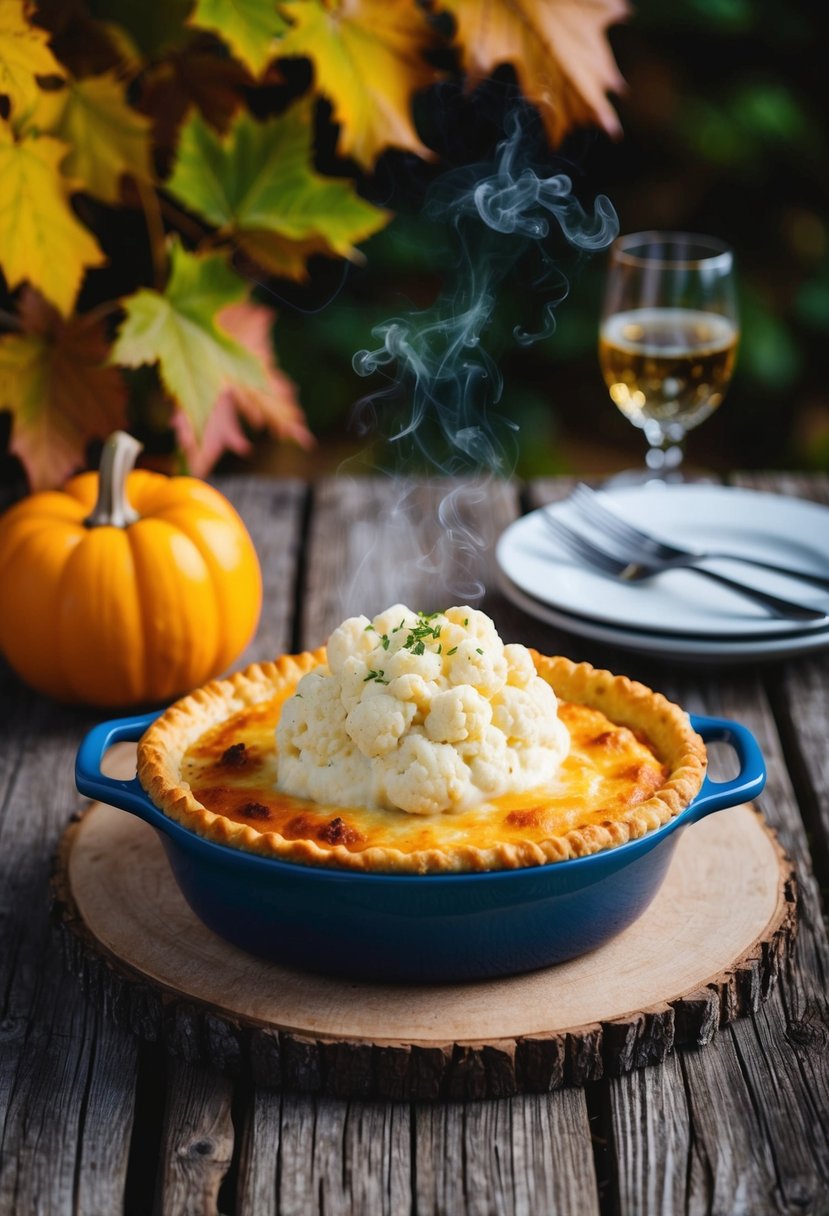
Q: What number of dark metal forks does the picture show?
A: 2